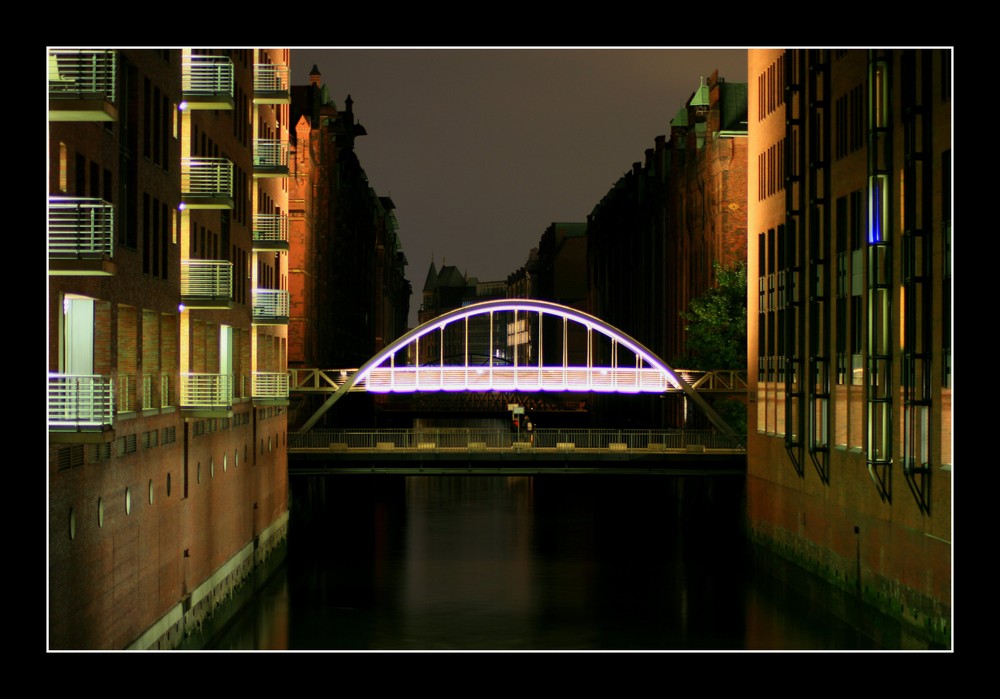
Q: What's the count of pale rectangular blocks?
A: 9